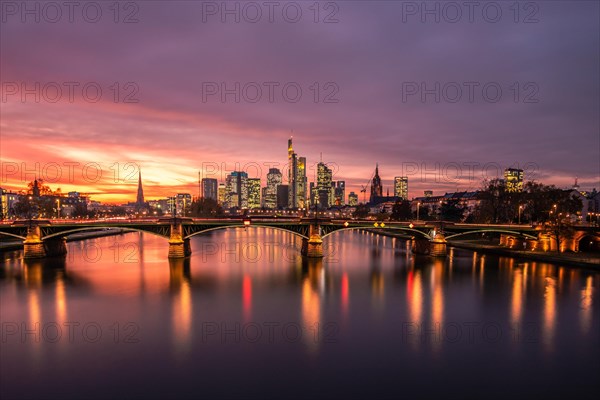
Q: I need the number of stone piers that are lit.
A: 4